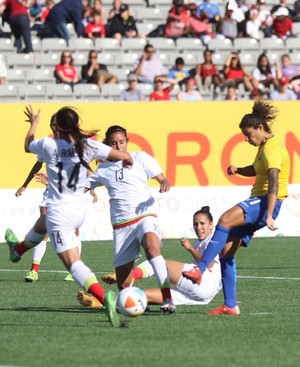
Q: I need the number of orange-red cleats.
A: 2